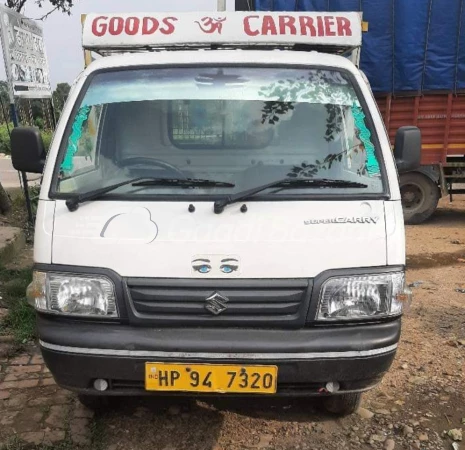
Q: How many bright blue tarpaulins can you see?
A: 1